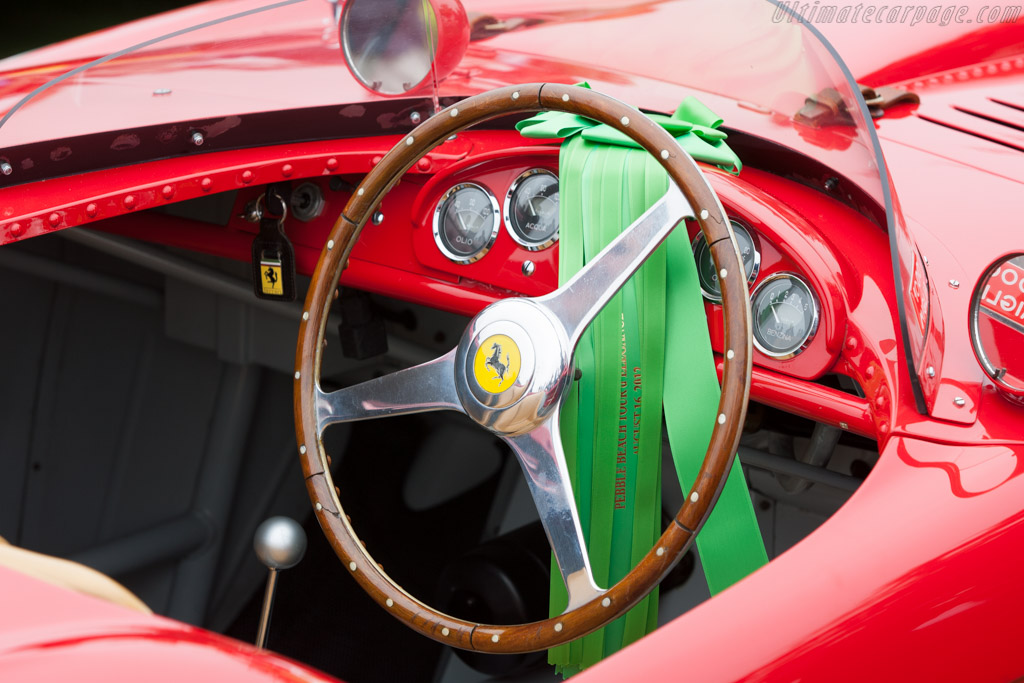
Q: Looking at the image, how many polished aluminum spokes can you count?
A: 3